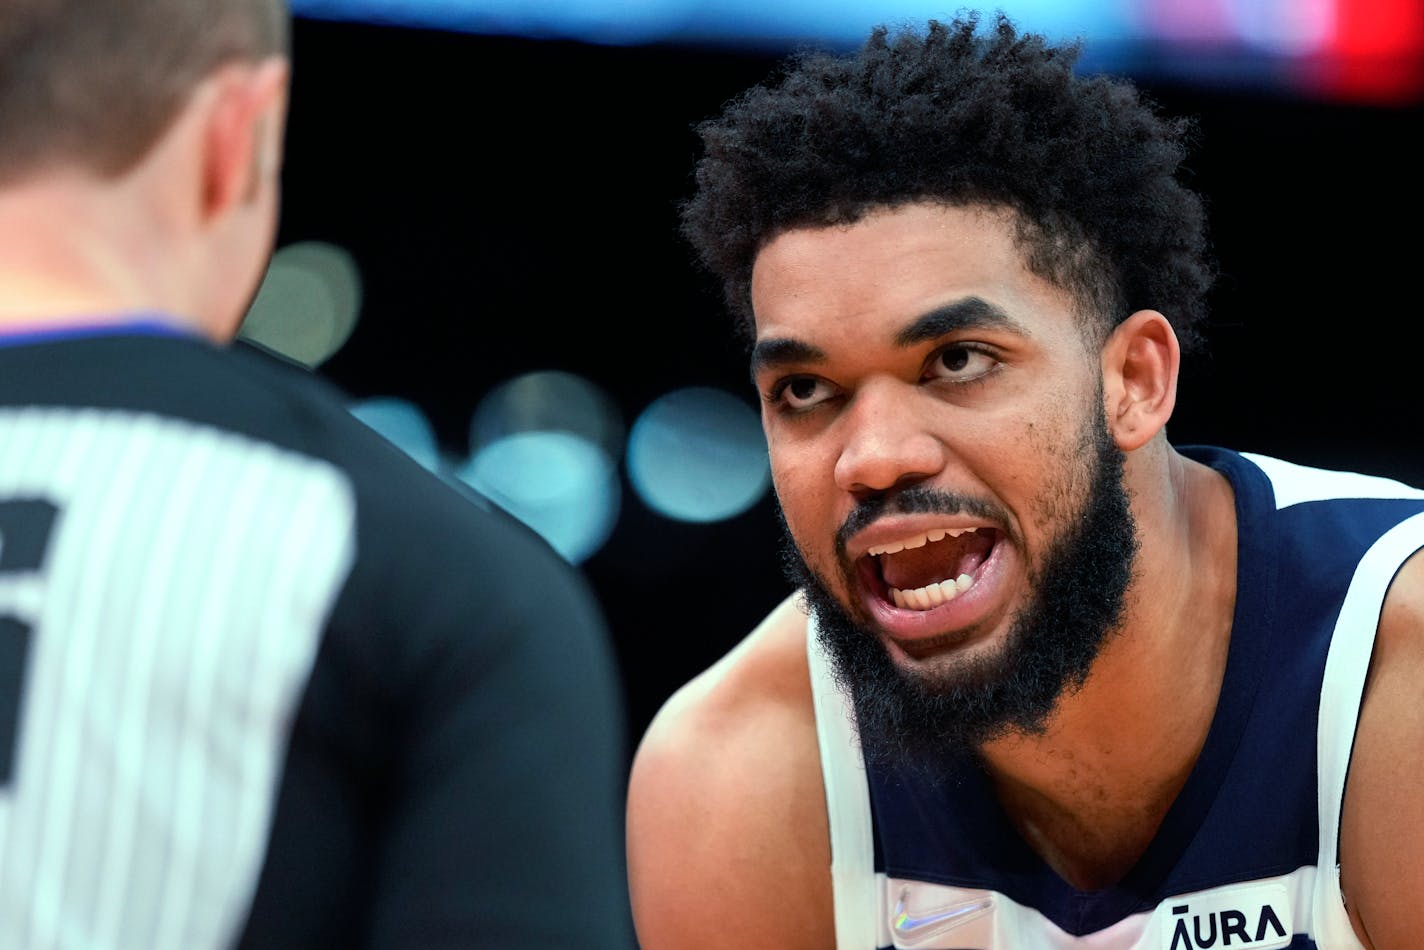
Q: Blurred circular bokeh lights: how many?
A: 5